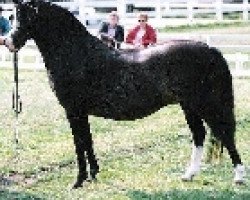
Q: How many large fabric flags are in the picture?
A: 0